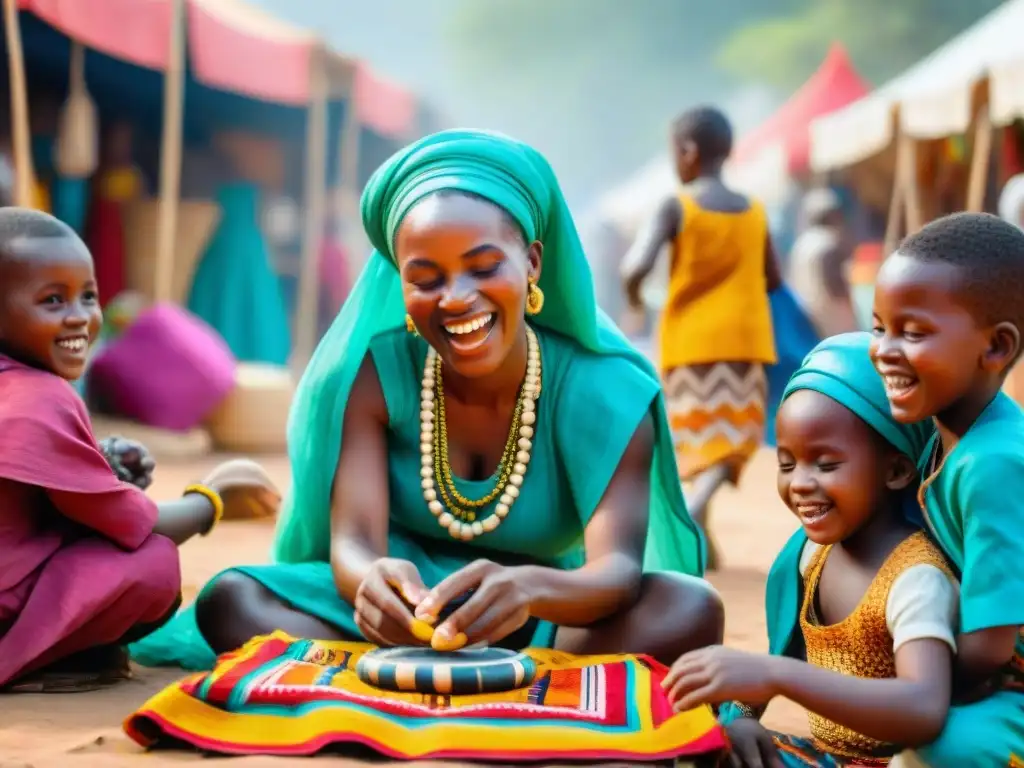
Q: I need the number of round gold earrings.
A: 2